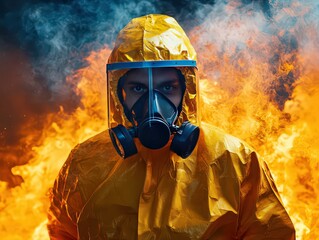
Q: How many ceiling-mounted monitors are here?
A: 0